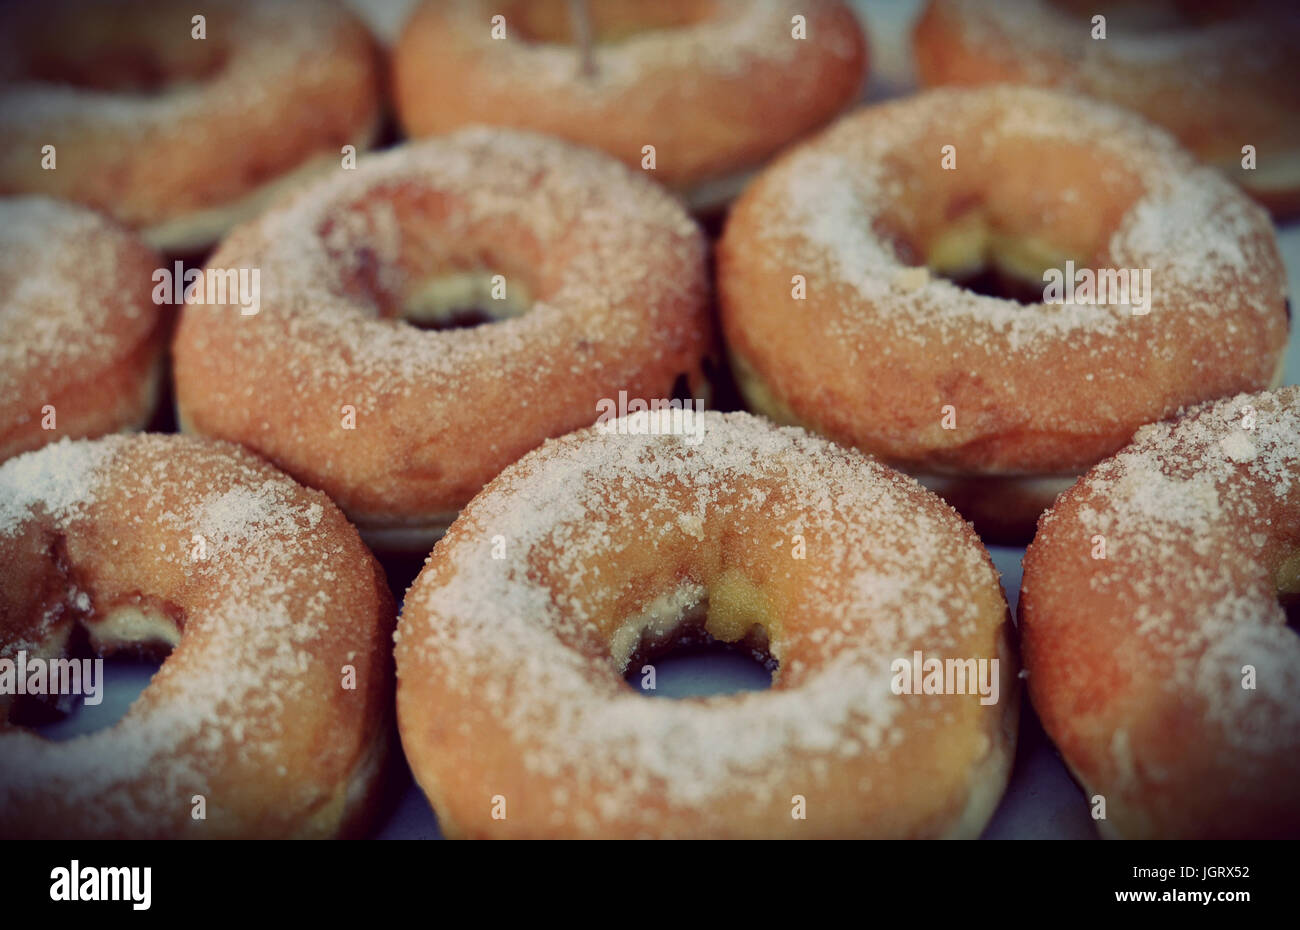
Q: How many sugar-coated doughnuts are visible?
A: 9